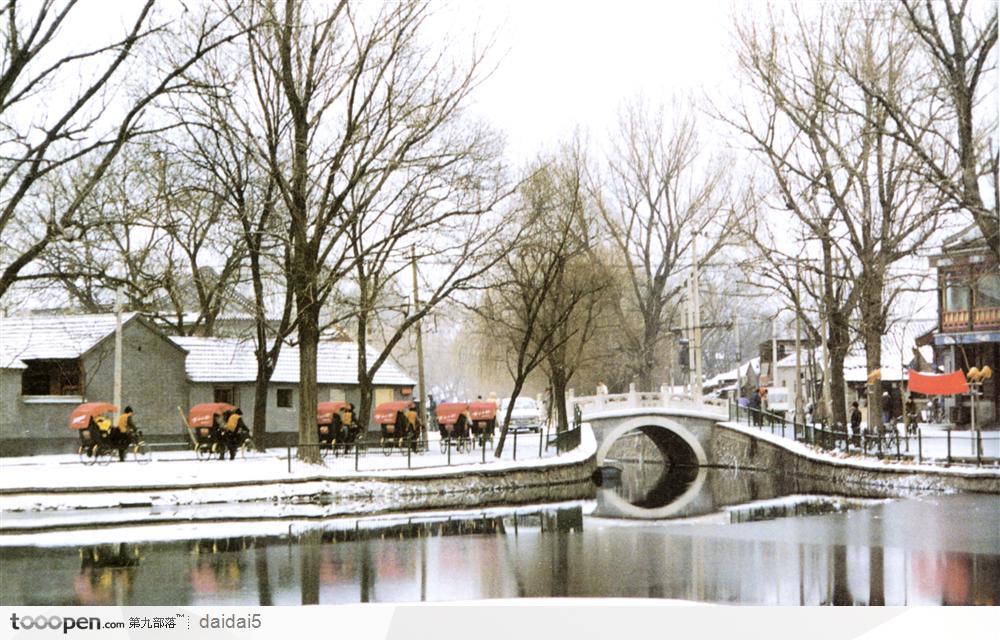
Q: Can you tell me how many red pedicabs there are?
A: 6